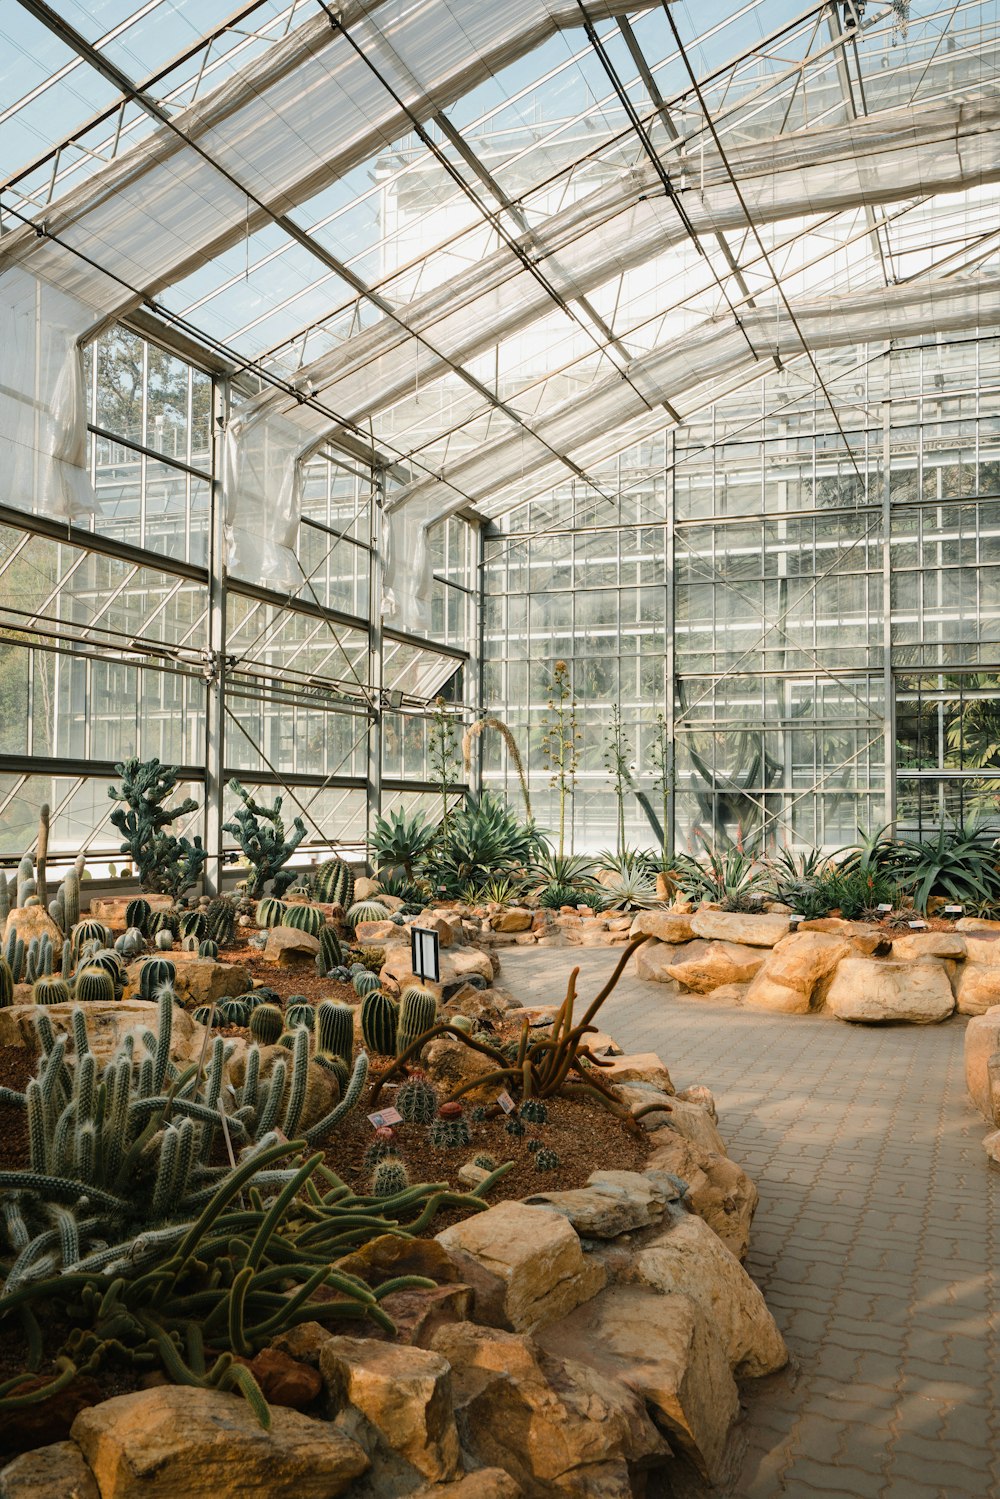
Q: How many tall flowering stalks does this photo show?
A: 5